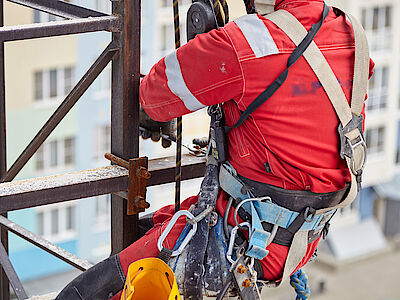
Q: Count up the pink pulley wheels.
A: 0